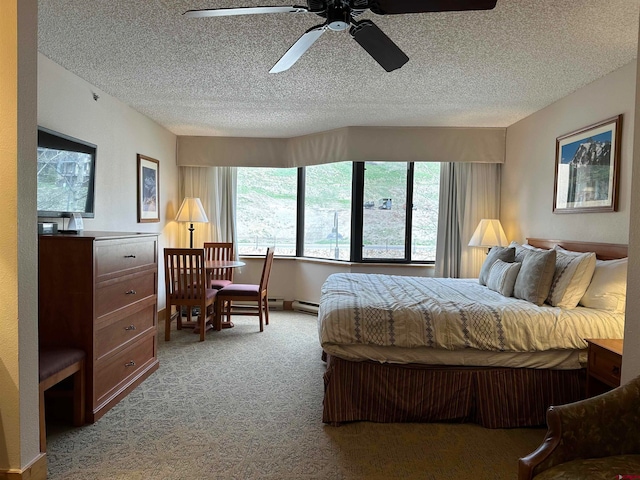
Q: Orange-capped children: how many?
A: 0